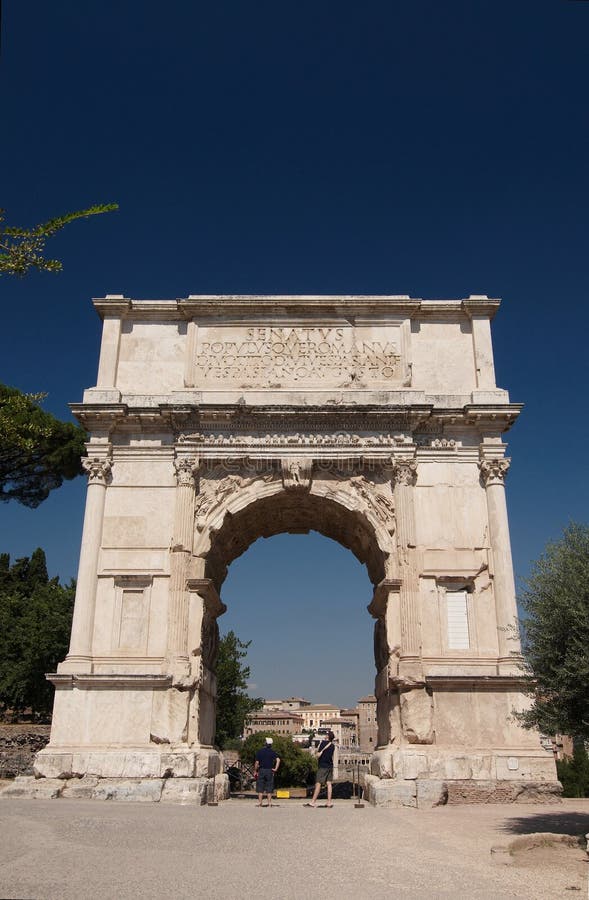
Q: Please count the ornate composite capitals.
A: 4